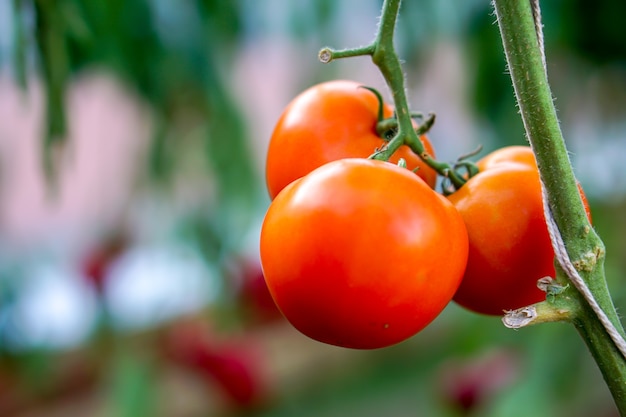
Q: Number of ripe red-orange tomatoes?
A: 3